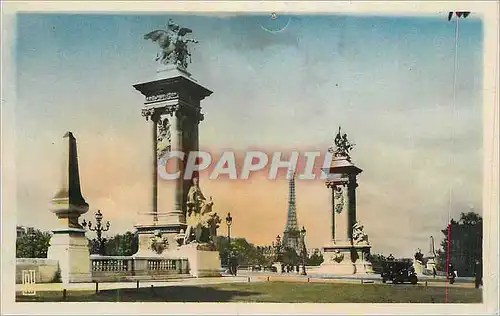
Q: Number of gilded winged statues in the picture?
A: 2